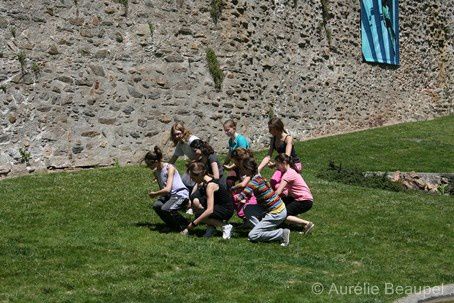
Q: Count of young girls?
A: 9